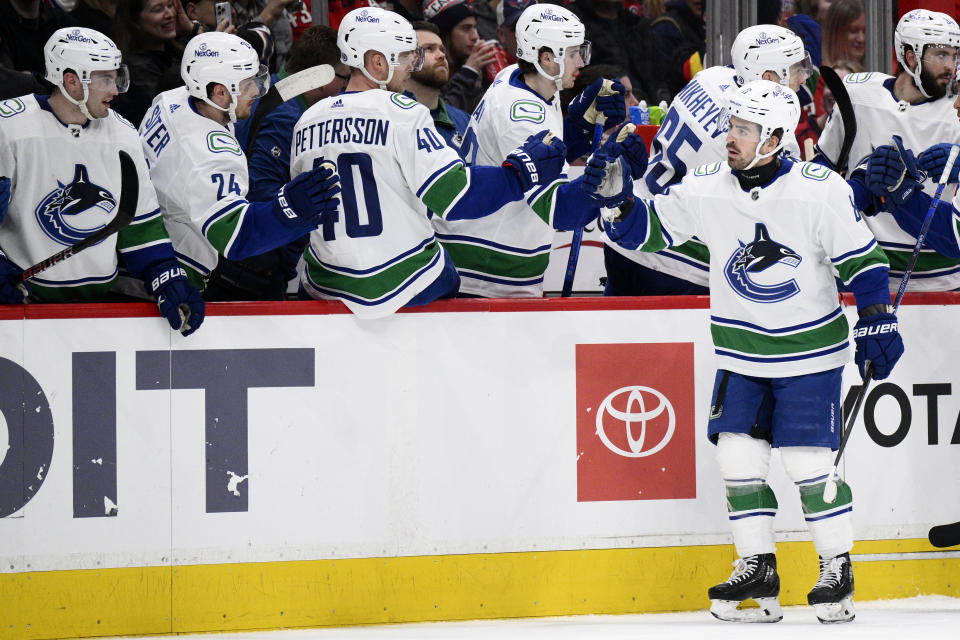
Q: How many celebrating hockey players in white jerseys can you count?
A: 7